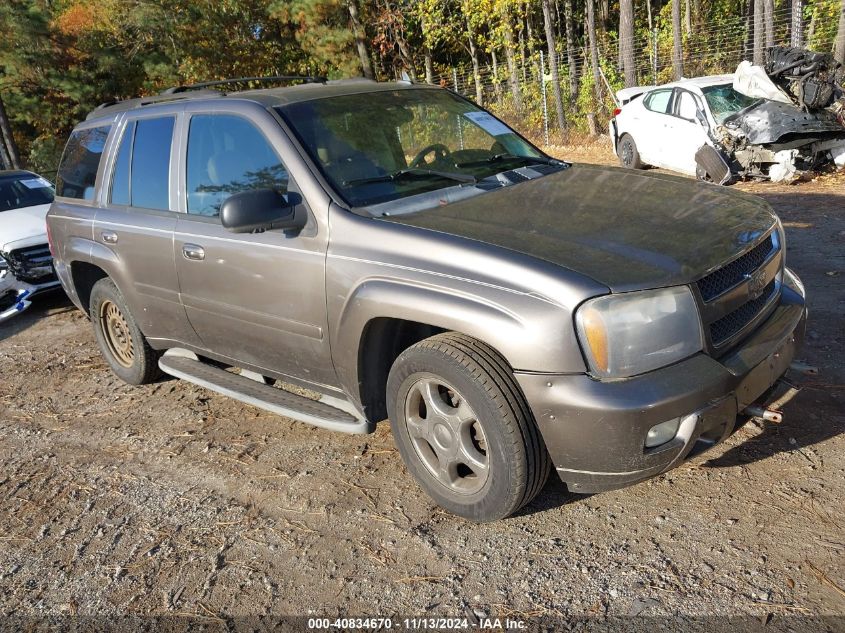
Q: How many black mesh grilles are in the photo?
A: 2